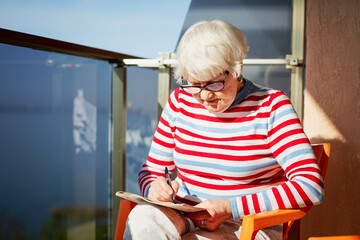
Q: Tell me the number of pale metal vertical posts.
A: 3